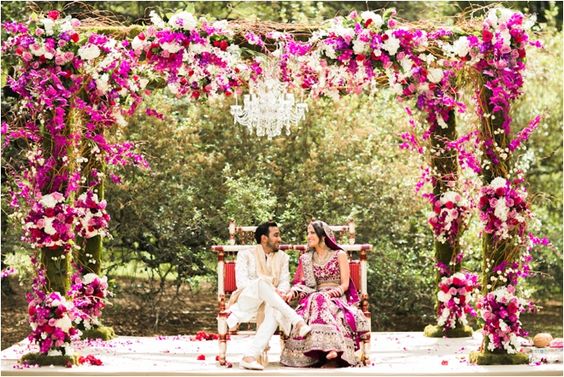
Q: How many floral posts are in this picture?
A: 4